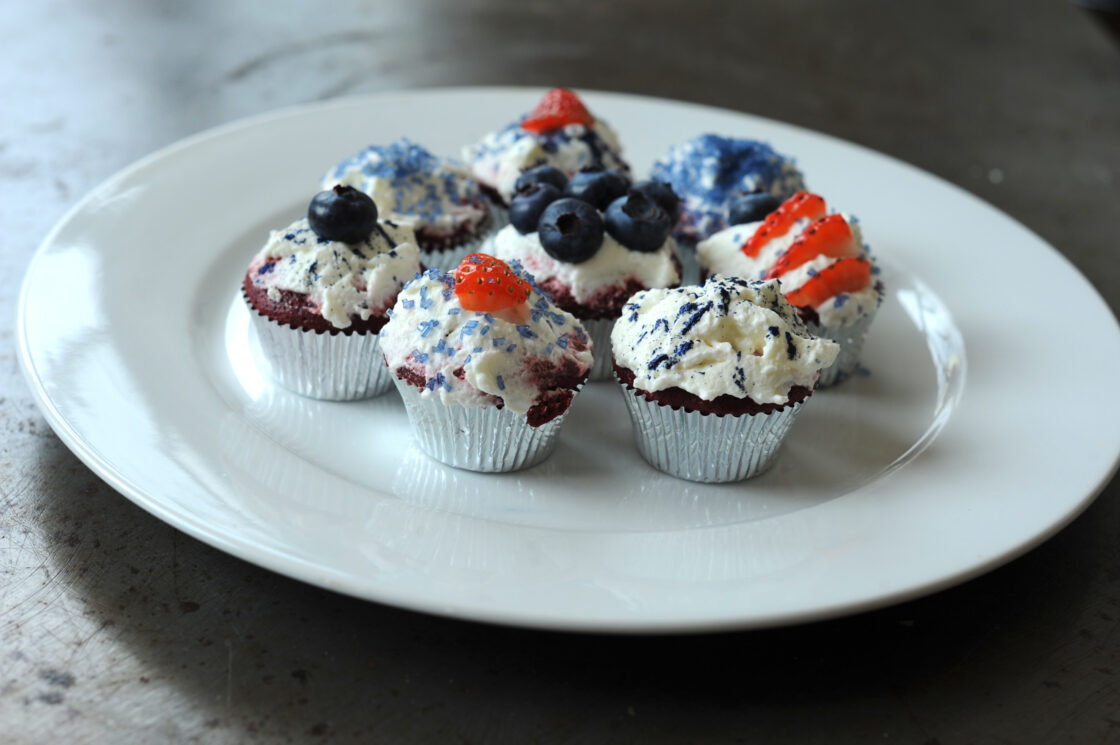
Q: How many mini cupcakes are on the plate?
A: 8